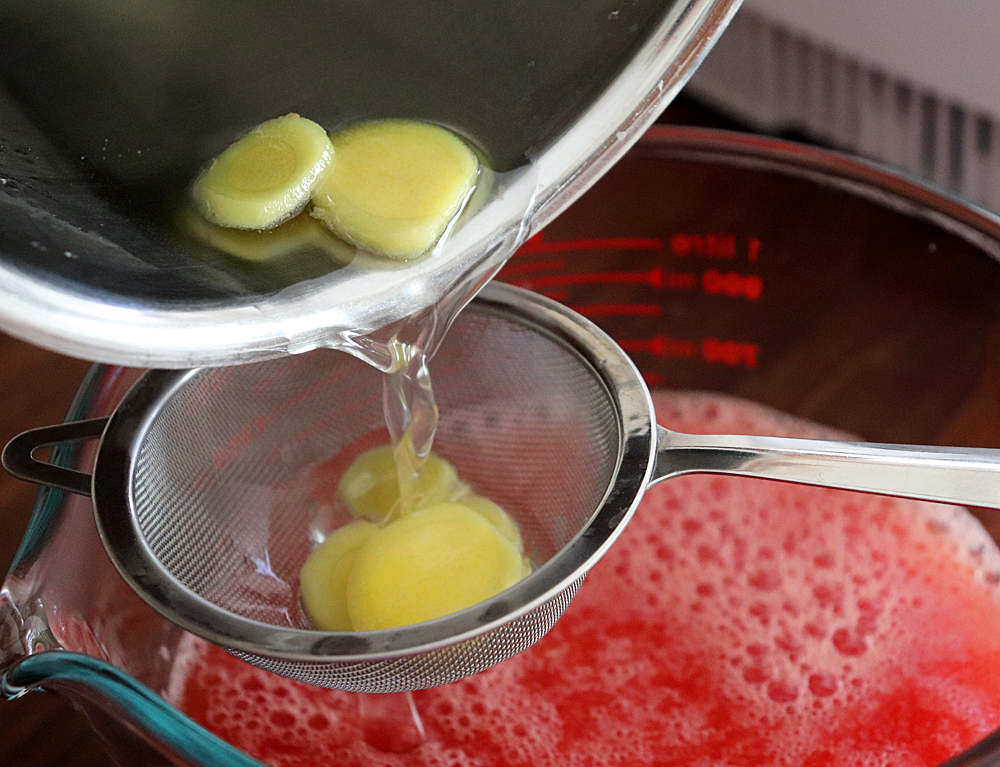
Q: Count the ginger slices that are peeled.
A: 6